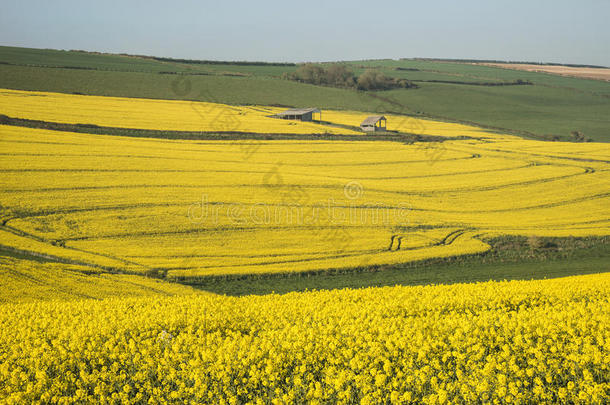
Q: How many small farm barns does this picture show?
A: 2